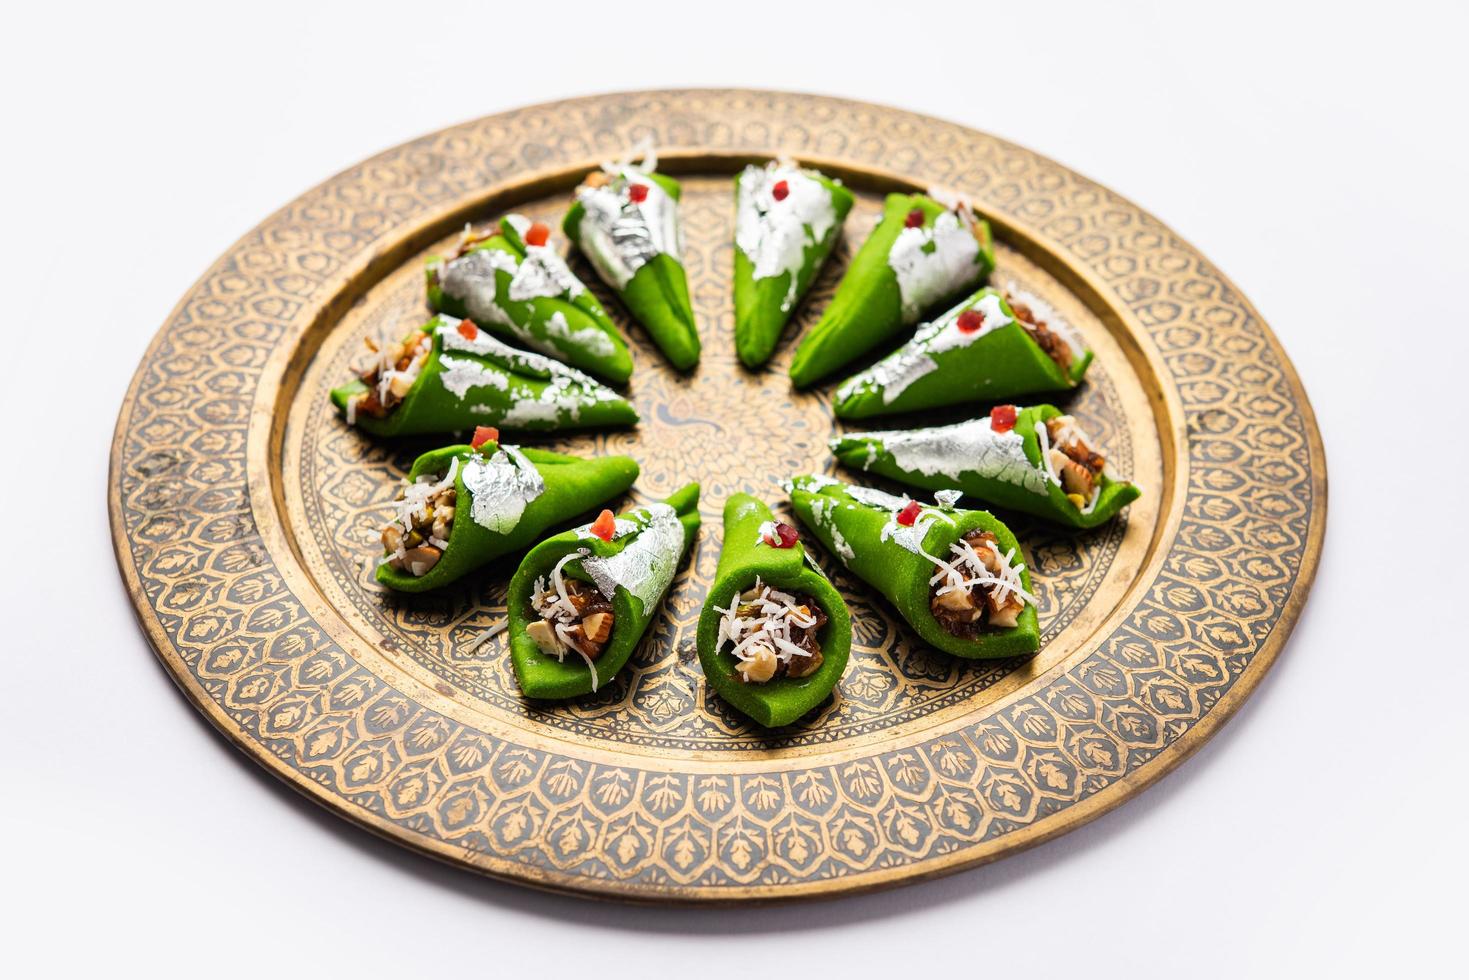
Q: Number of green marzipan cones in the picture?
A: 11